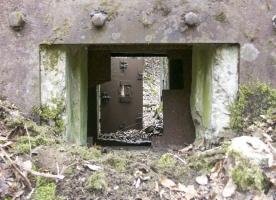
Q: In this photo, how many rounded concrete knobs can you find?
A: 3